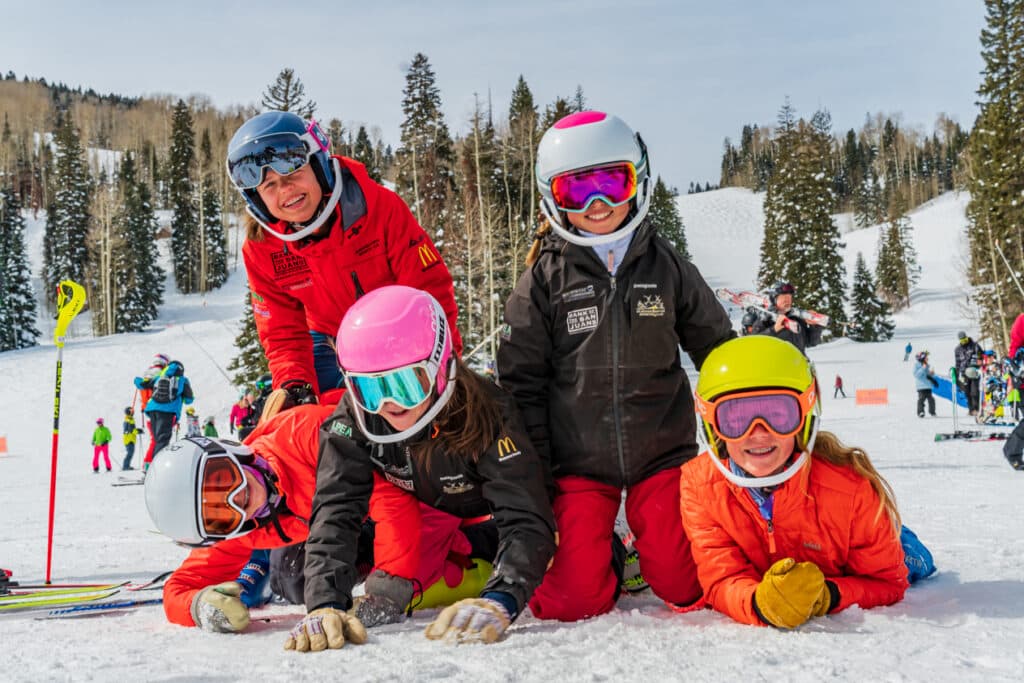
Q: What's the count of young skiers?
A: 5